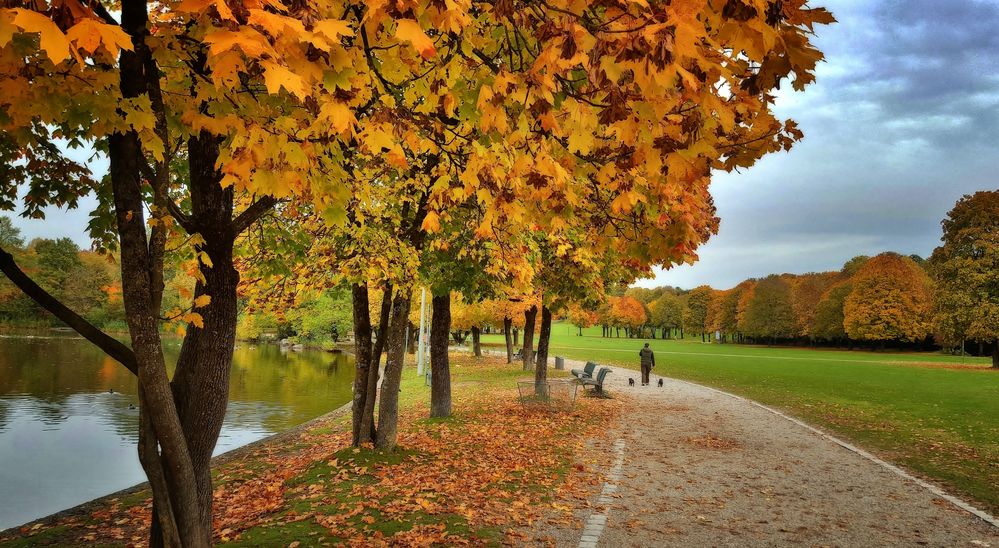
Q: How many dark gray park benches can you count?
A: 2